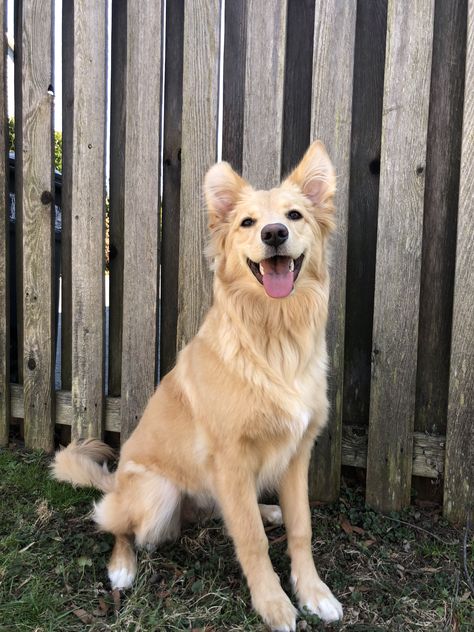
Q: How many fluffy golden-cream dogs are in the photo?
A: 1